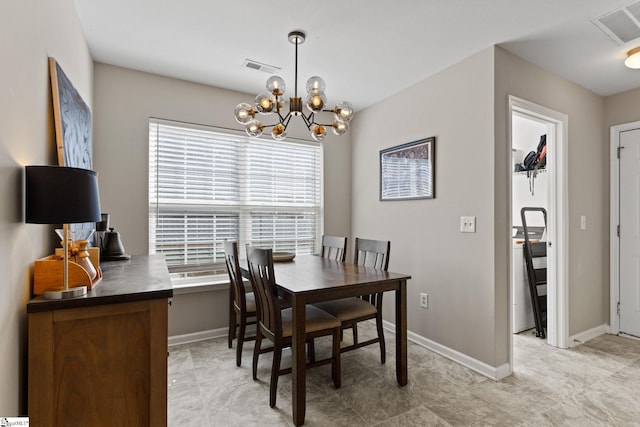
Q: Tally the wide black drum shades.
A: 1